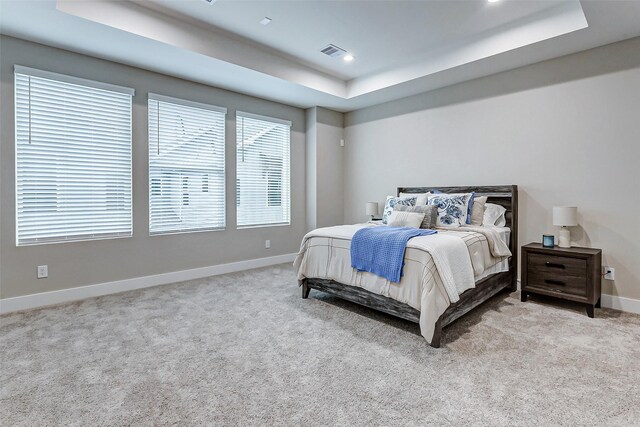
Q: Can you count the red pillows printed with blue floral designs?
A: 0